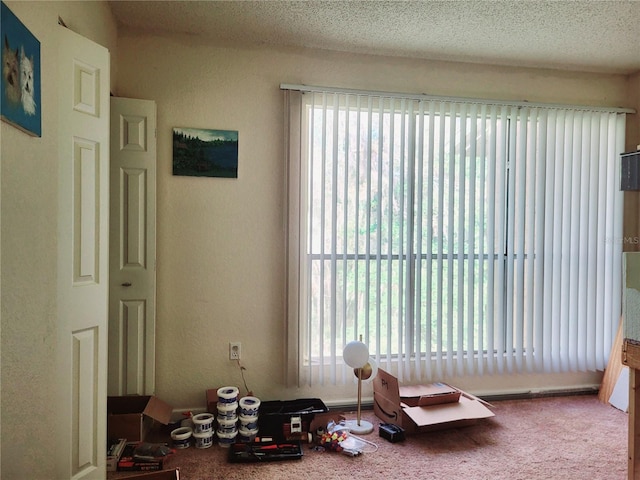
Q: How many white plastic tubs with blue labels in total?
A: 10